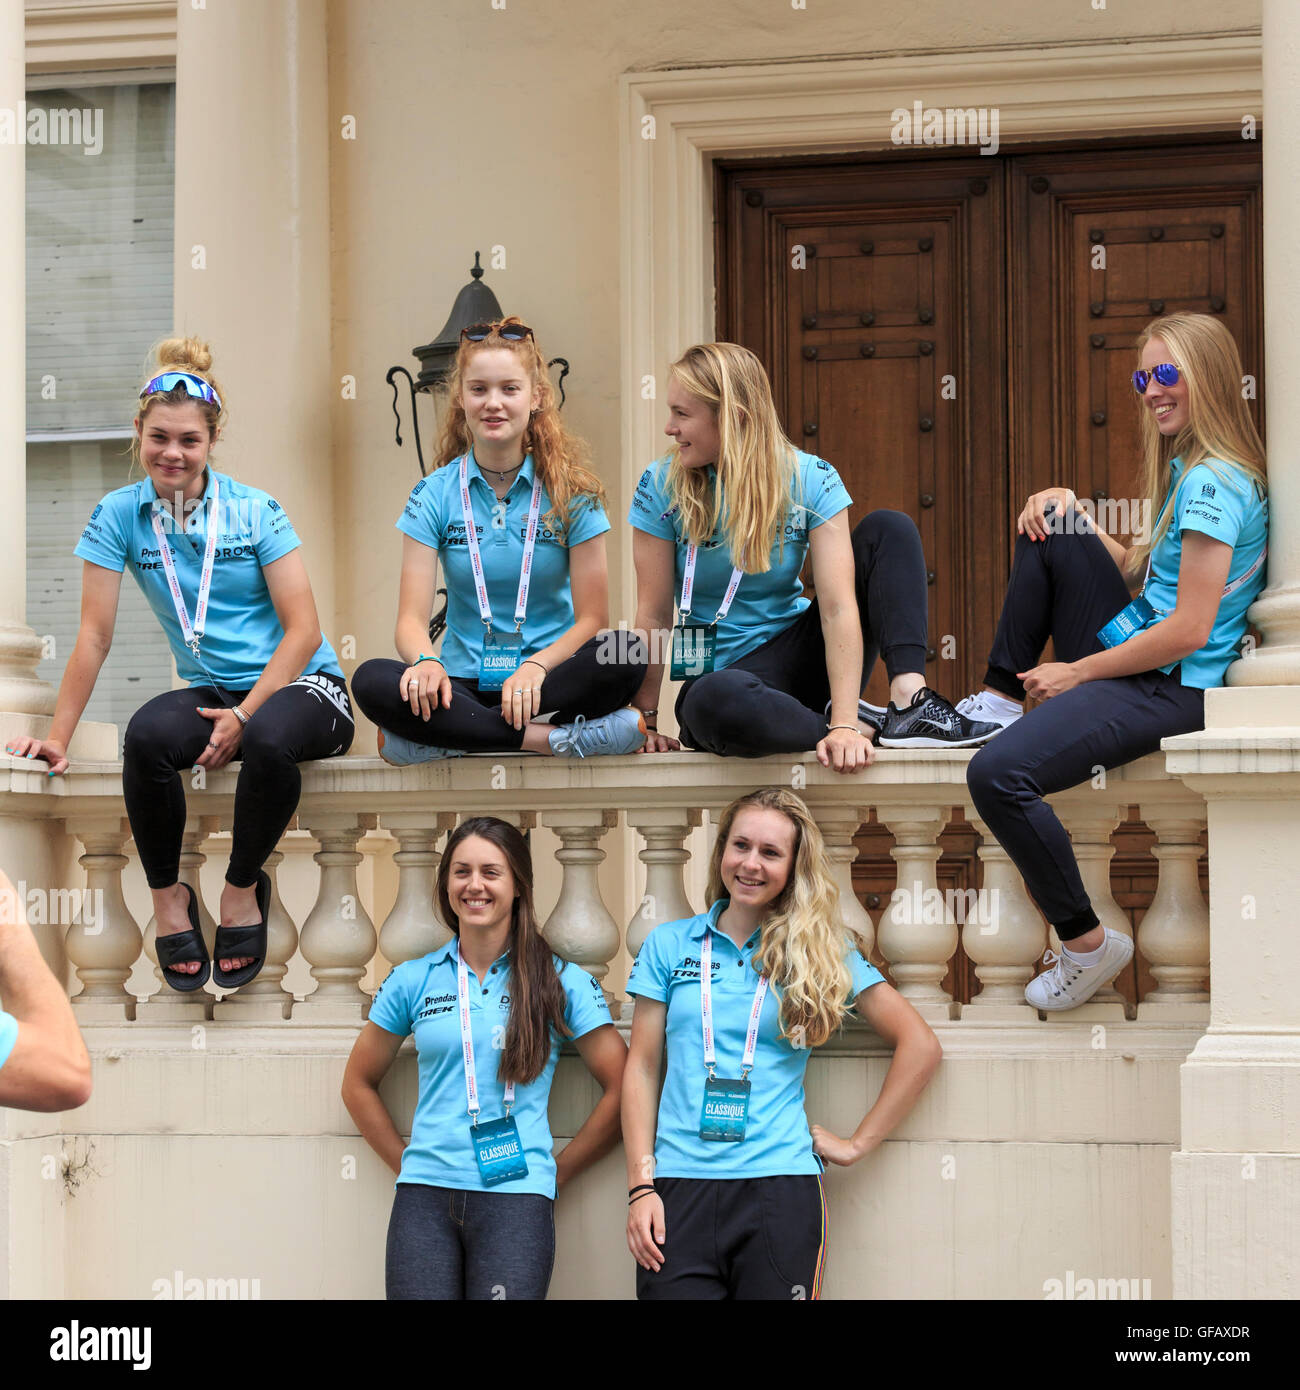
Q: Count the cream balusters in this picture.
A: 12